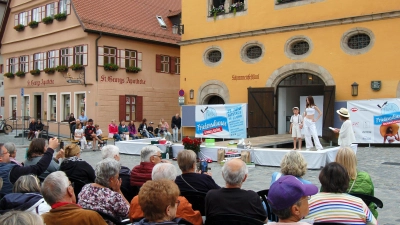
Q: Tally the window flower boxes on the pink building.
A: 12